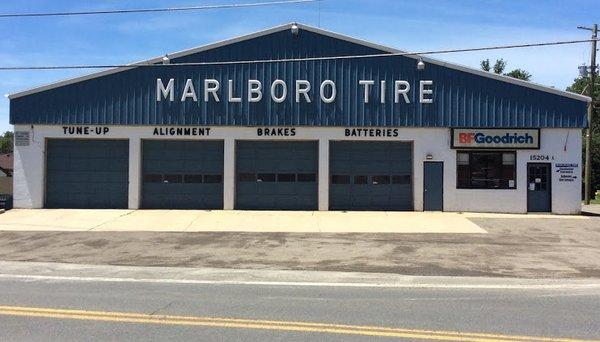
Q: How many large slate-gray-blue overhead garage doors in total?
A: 4